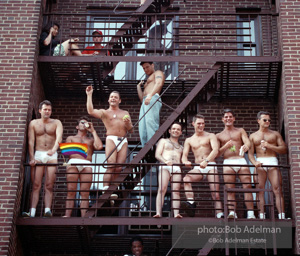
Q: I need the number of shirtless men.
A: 8